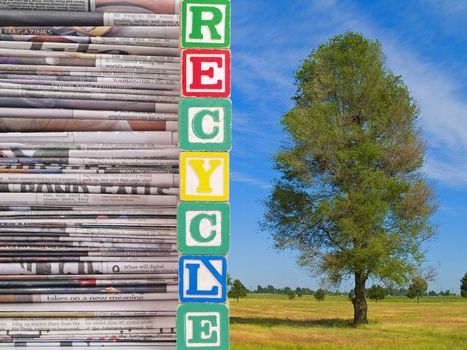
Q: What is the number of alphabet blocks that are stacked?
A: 7